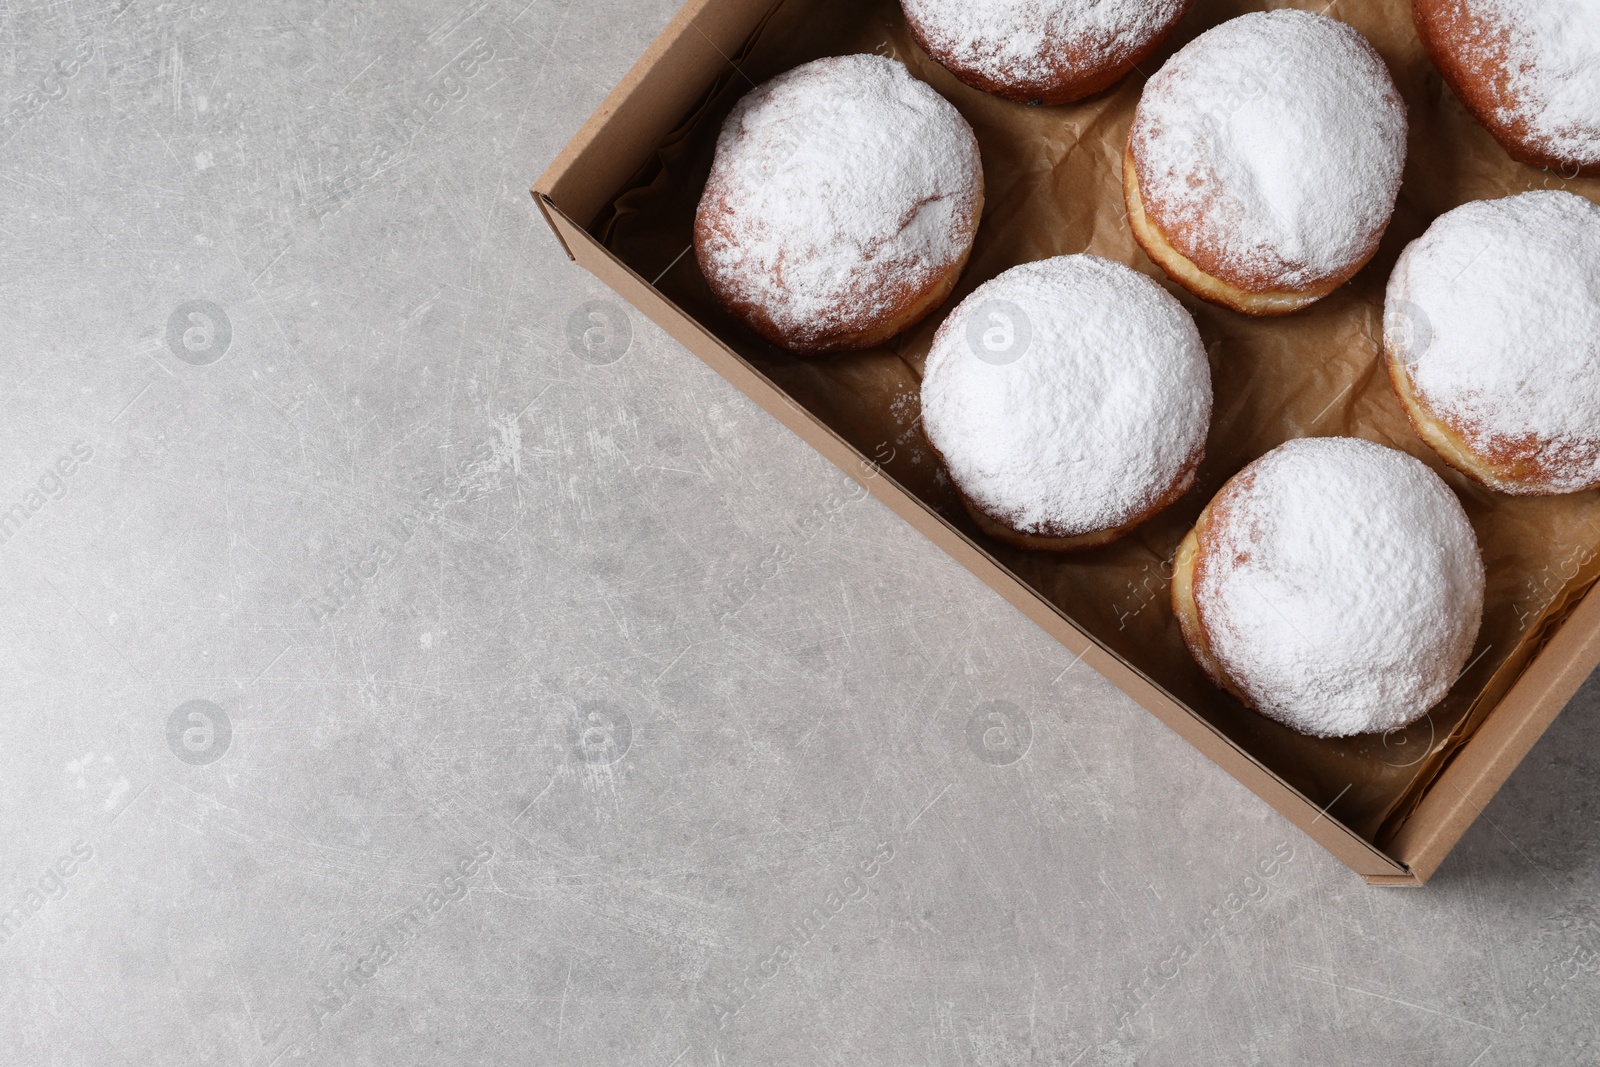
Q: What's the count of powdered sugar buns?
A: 7